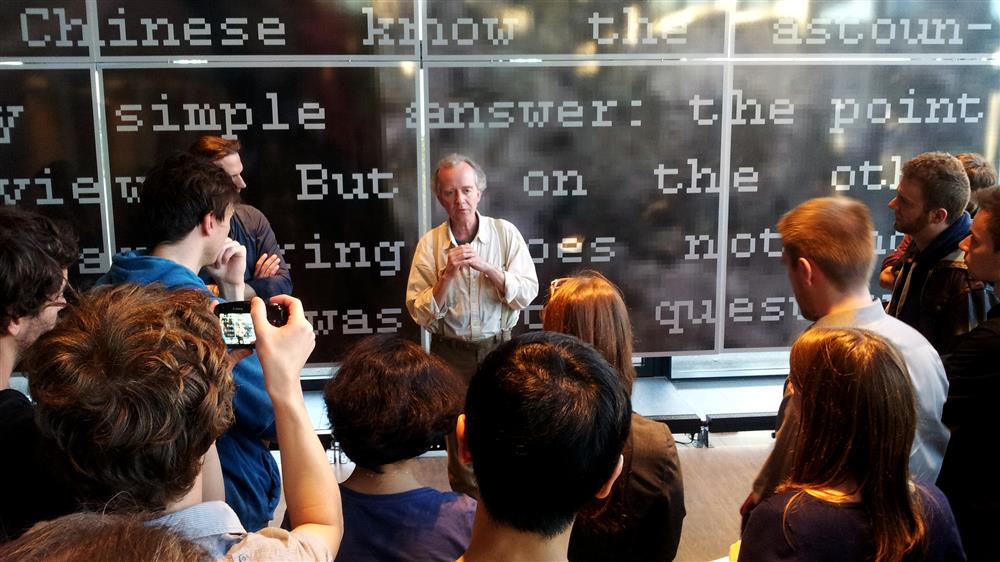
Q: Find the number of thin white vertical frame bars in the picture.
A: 3